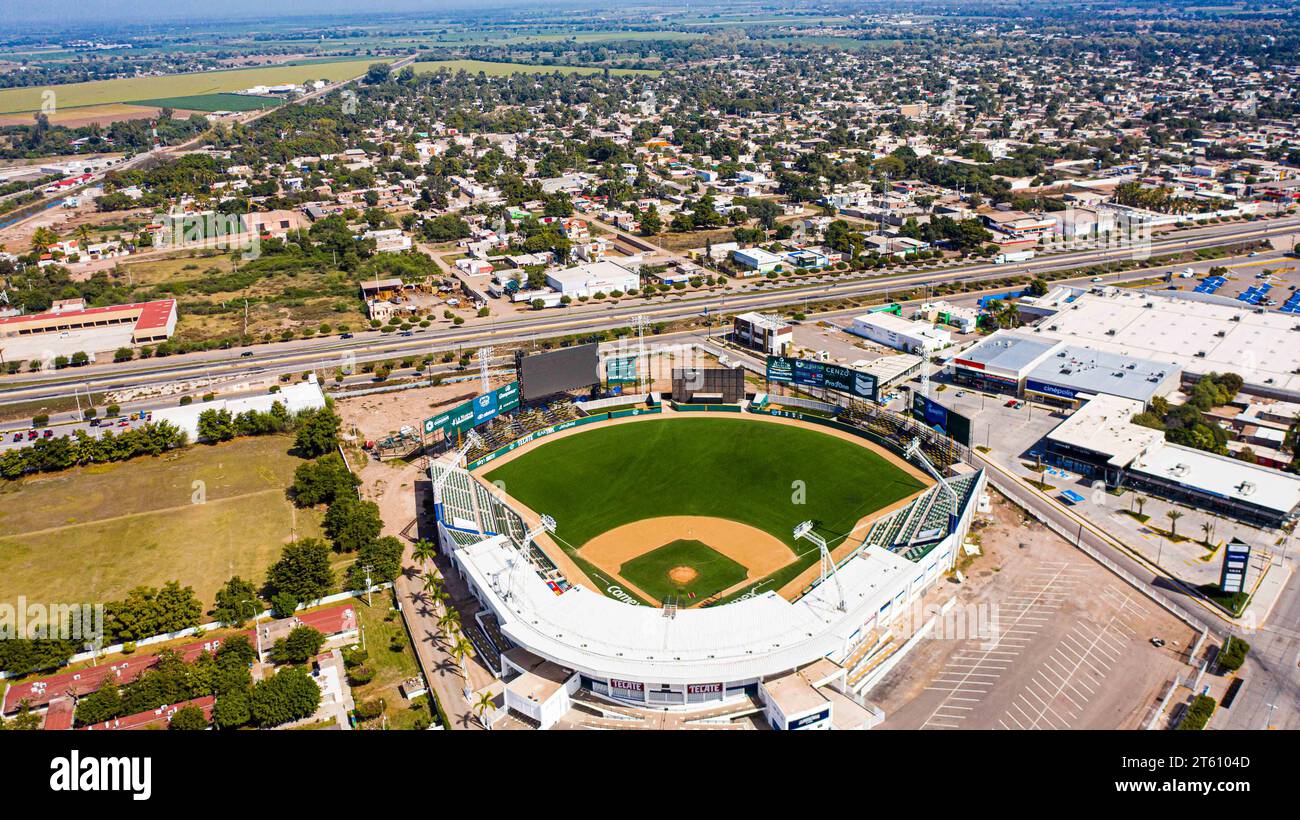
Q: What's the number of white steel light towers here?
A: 8